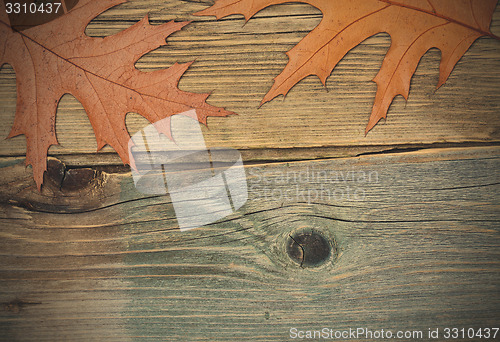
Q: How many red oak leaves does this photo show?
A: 2